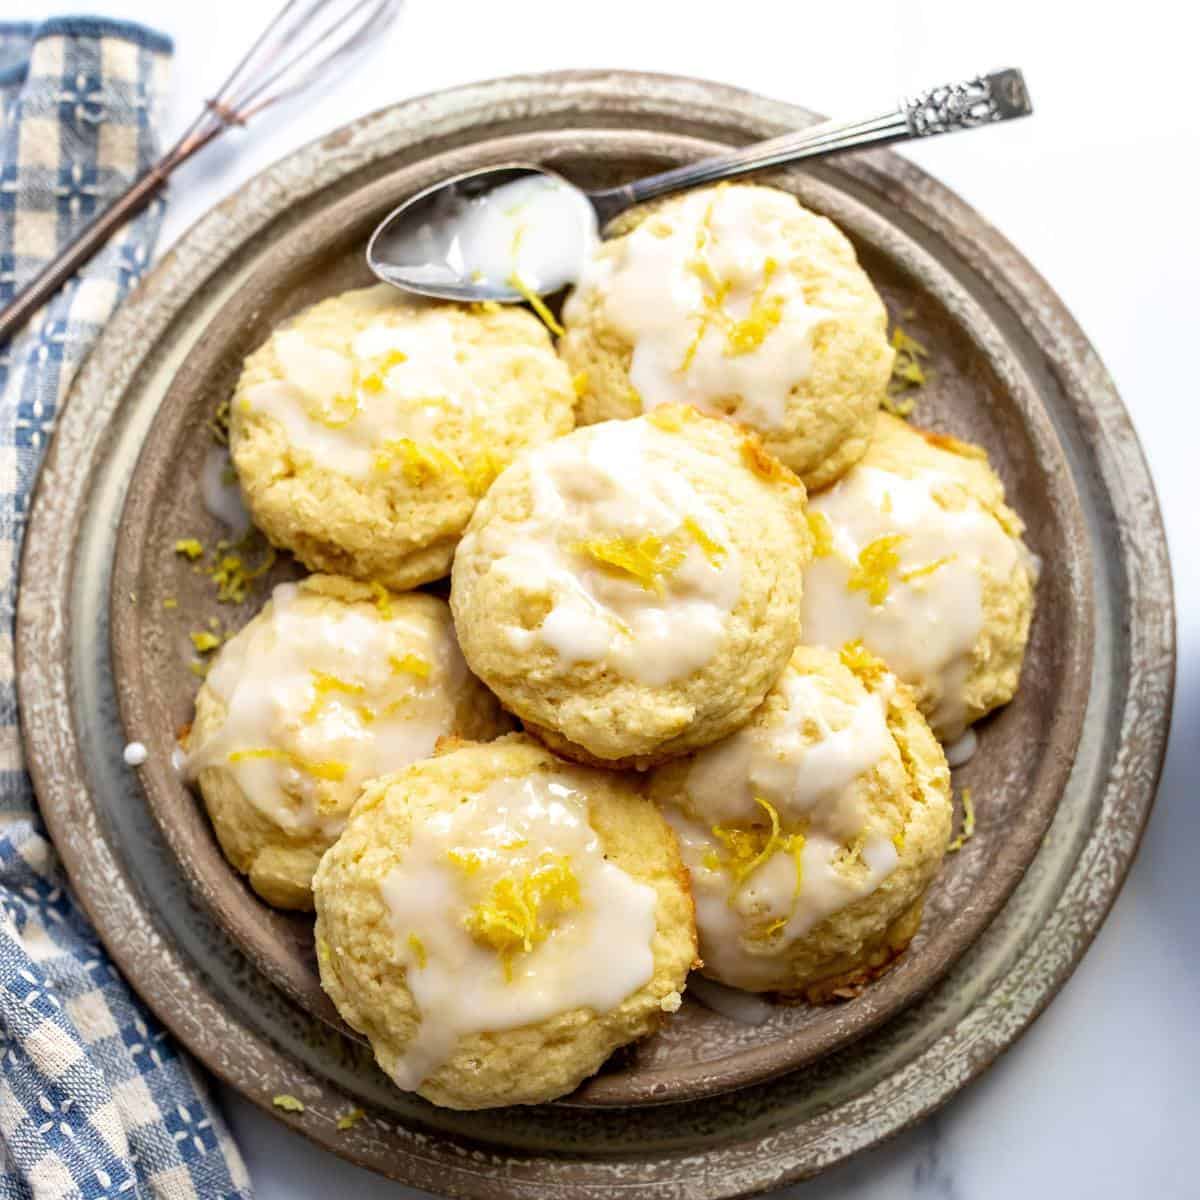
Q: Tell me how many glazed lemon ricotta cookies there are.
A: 7